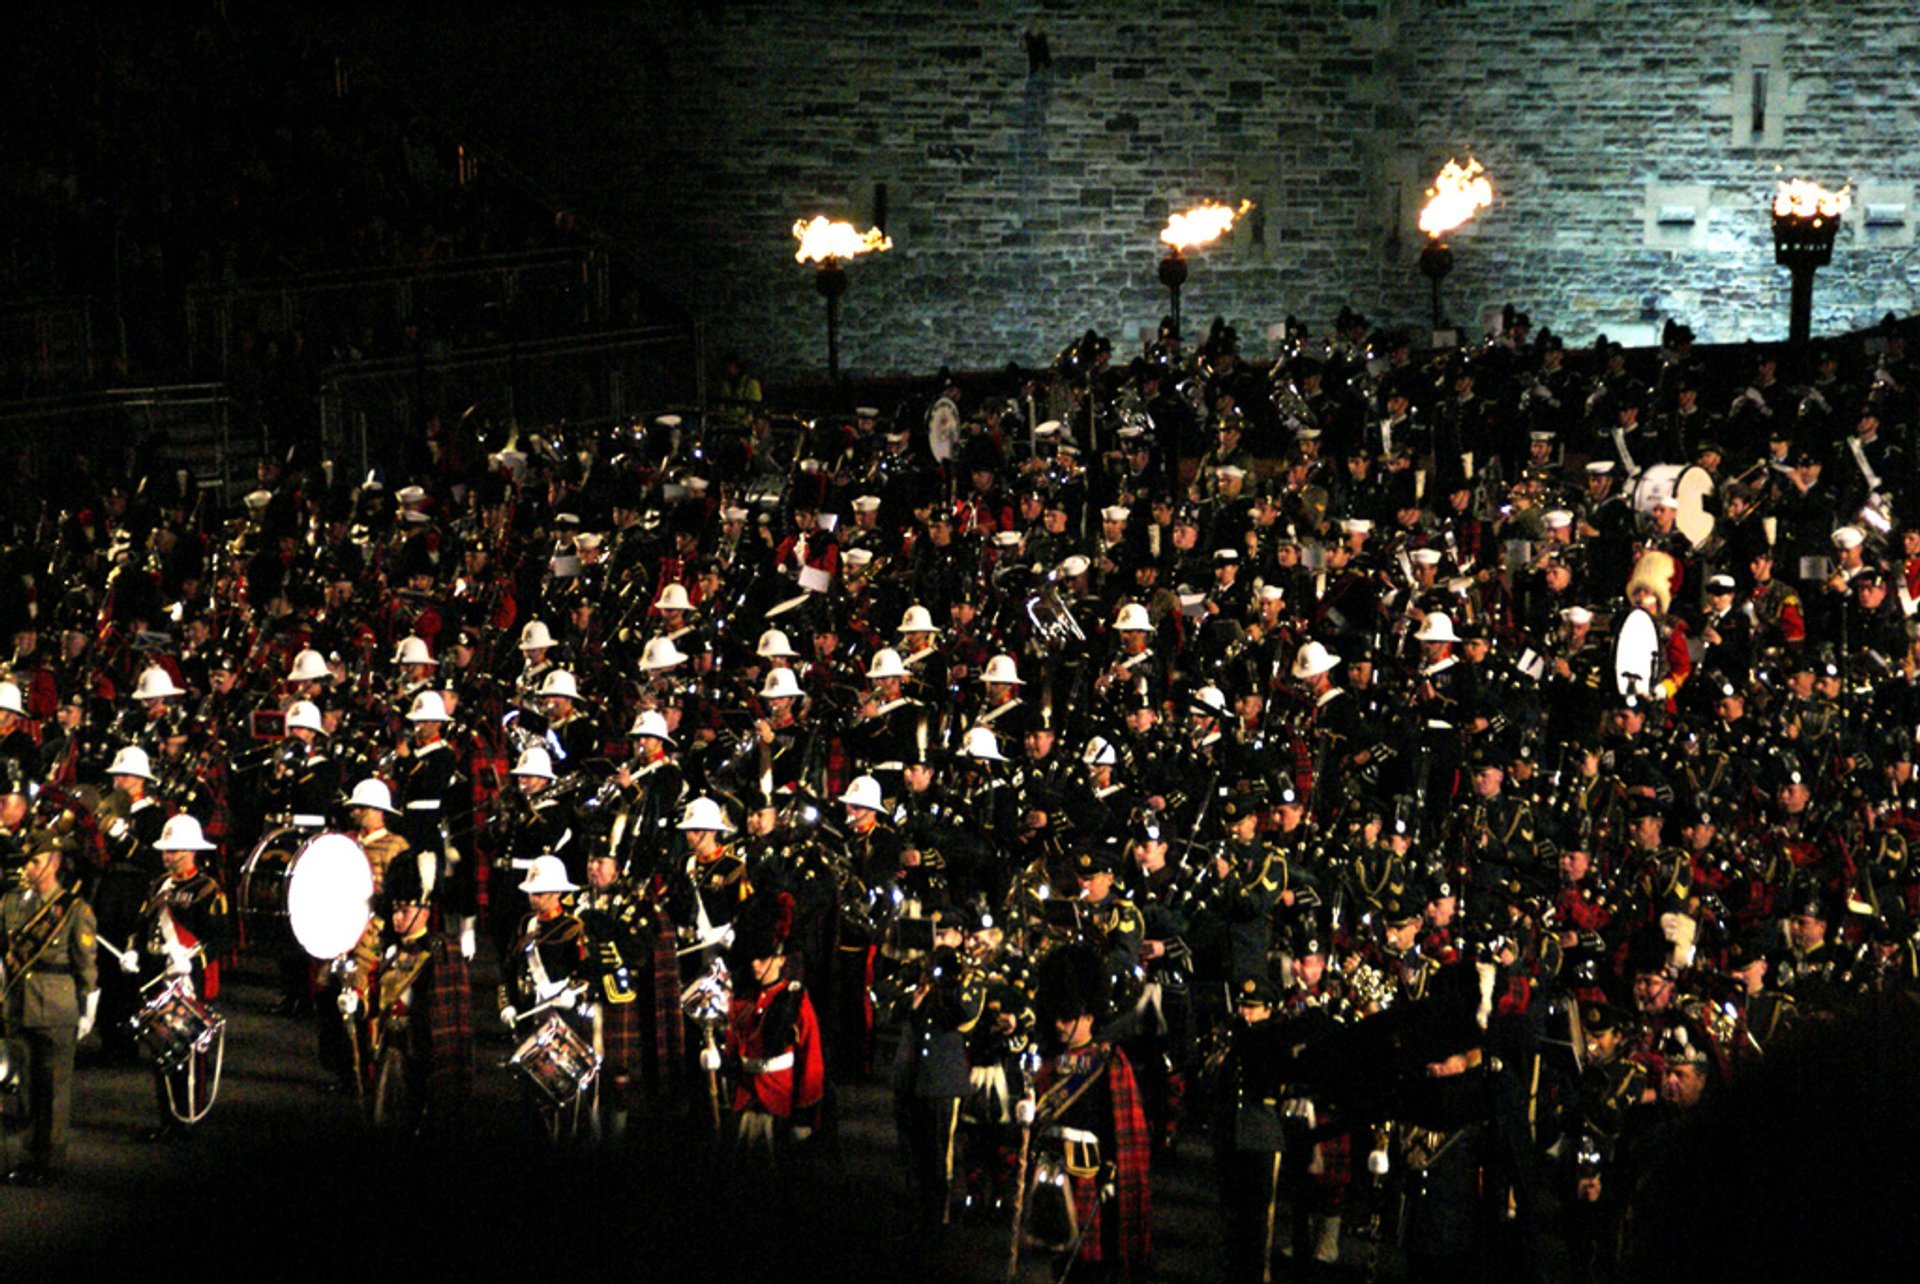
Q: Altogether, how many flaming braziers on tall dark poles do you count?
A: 4